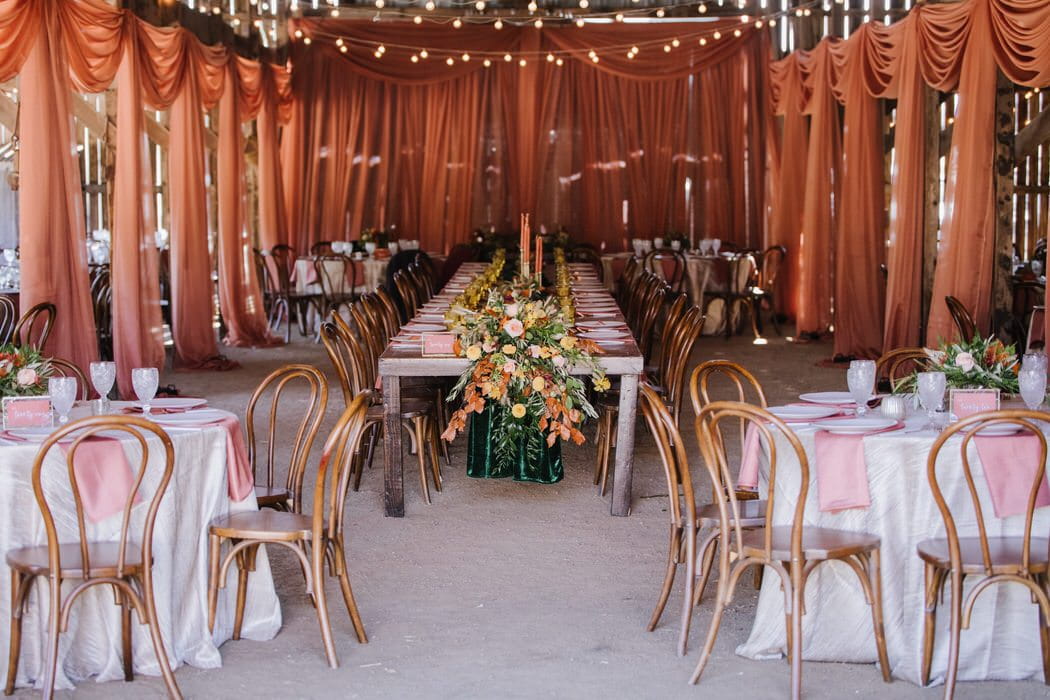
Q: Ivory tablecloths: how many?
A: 4